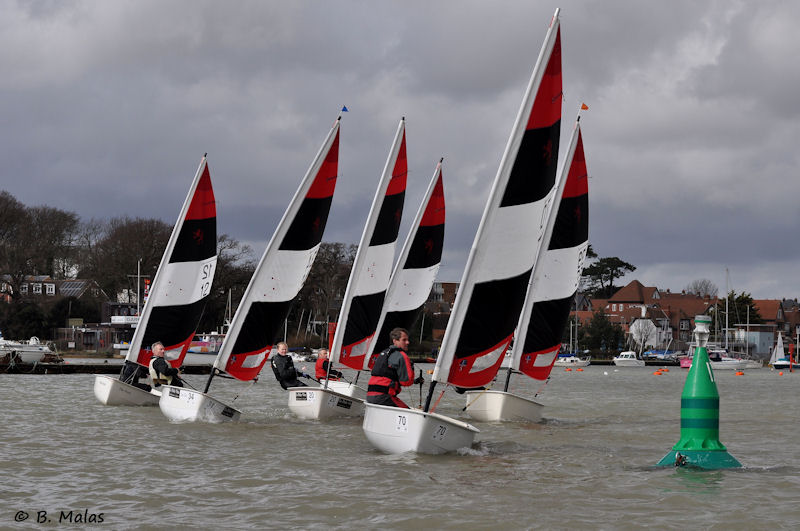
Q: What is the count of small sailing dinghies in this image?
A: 6